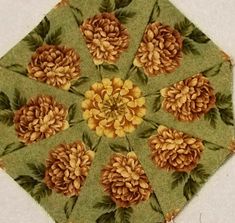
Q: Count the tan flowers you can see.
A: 8